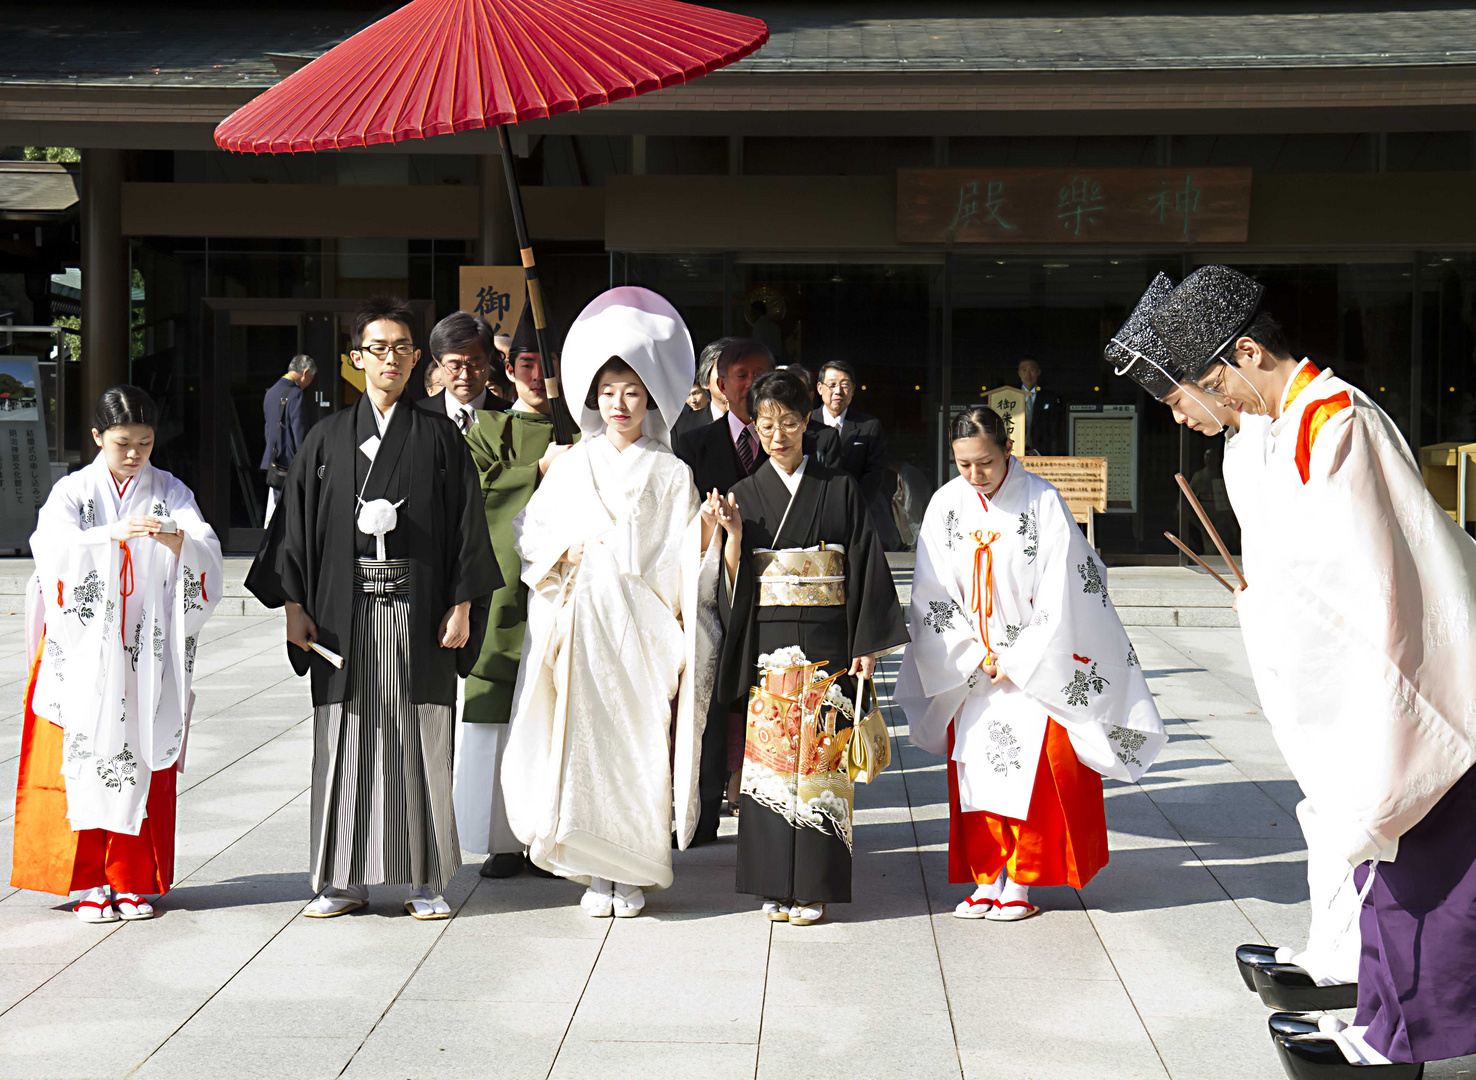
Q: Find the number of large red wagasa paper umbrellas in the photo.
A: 1